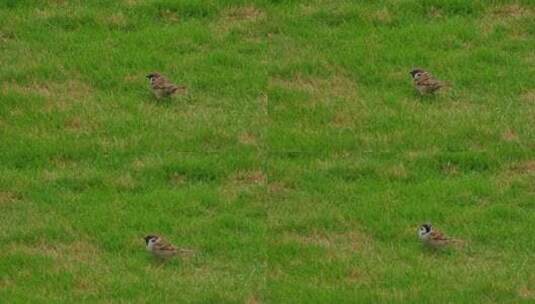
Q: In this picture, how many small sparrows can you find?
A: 4